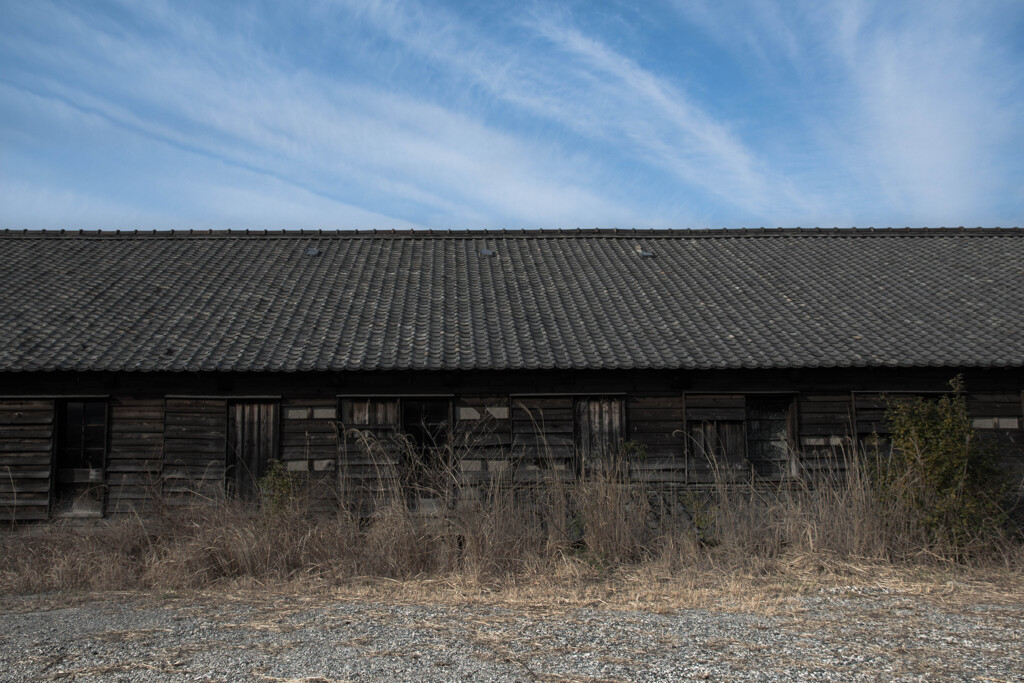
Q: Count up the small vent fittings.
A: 3